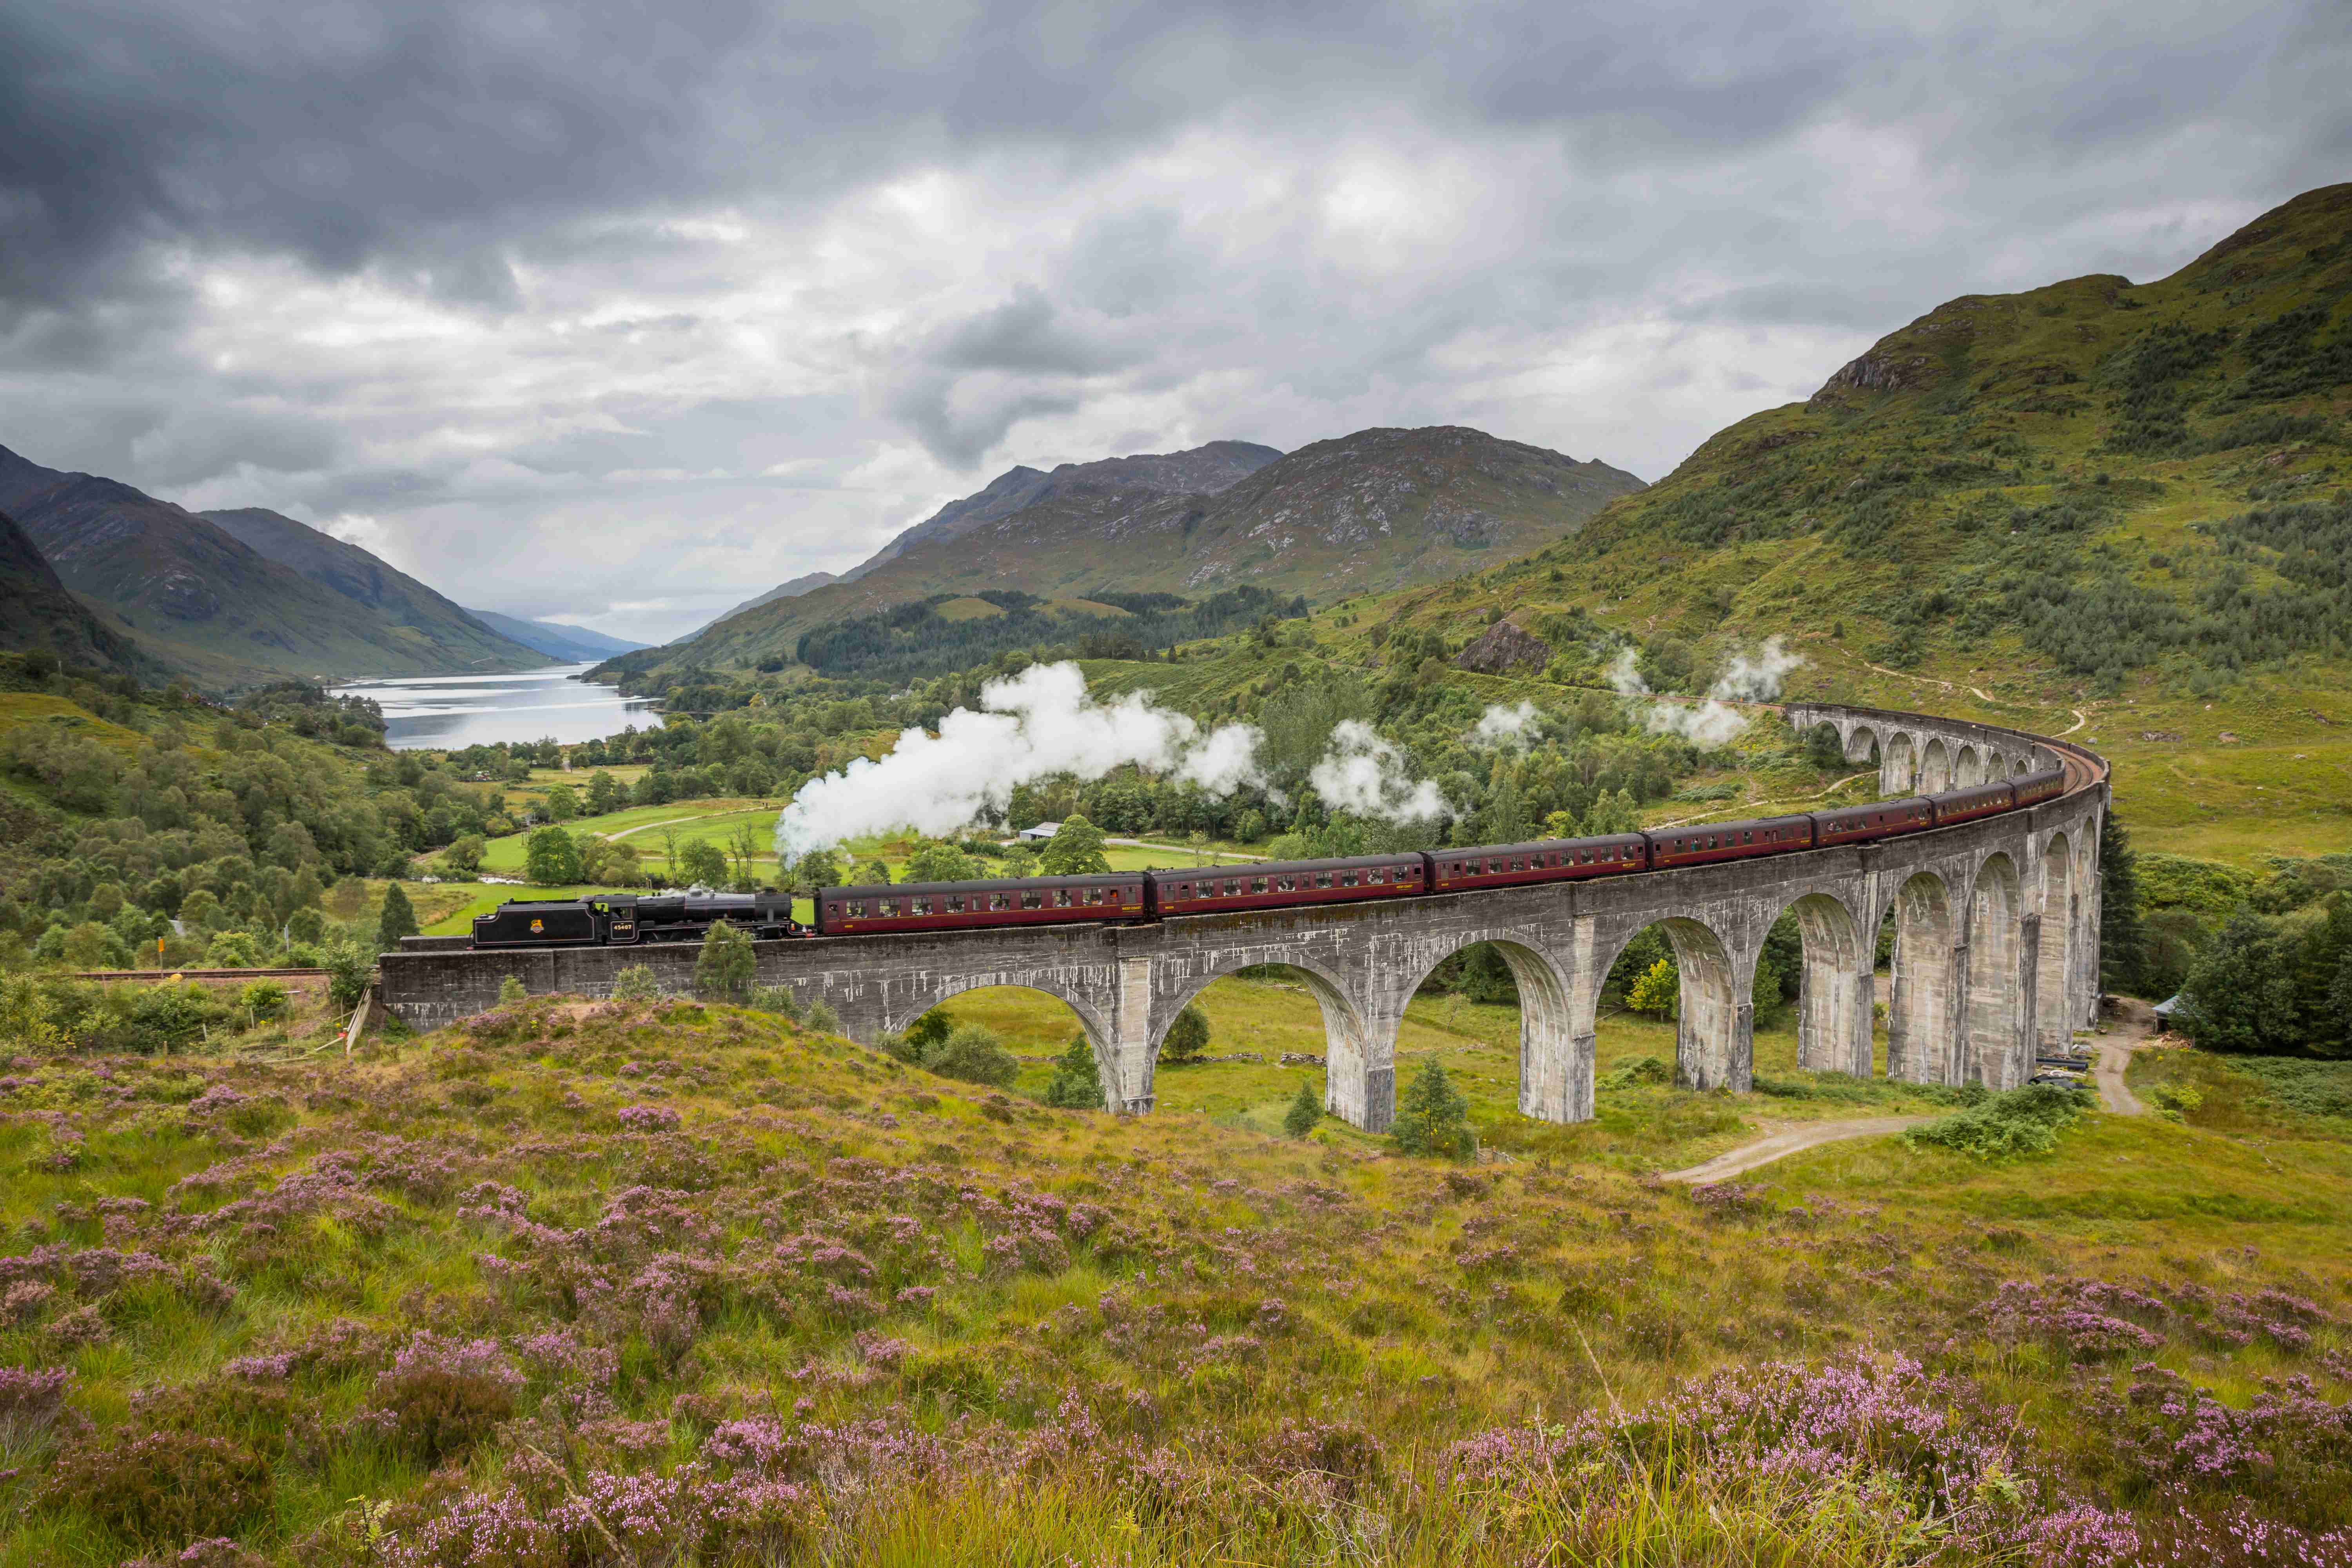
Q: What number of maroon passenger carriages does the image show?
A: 7